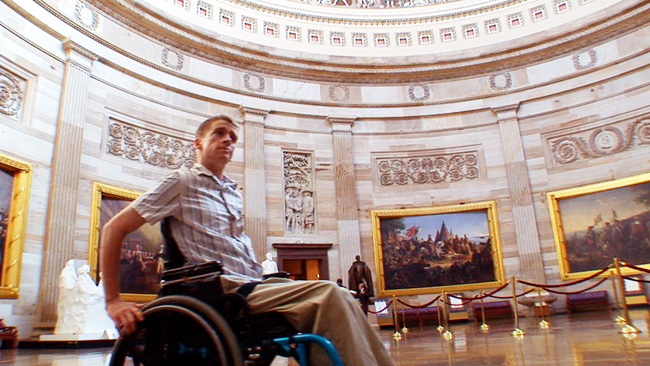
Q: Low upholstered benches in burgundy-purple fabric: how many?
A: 3